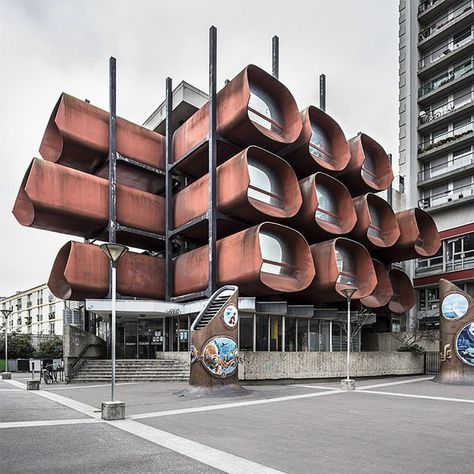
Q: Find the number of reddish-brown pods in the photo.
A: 14